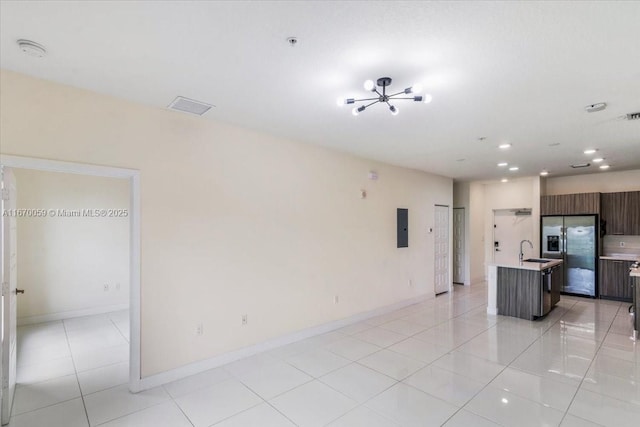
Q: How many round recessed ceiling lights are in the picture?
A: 8